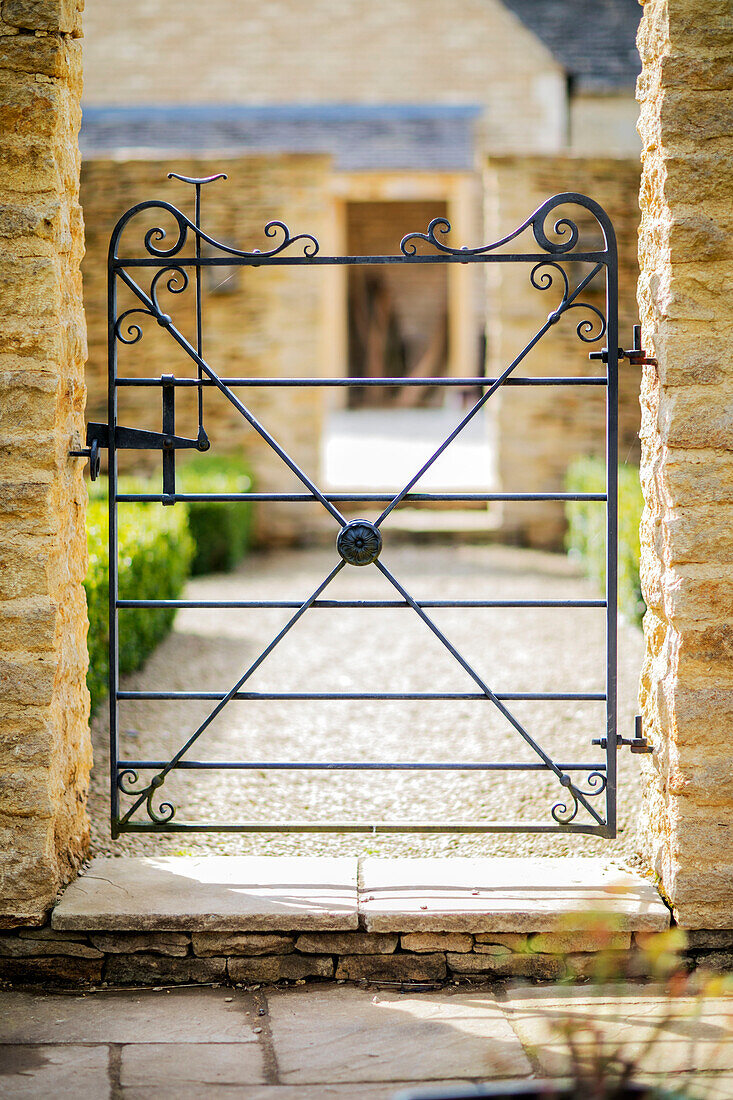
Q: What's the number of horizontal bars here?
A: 7